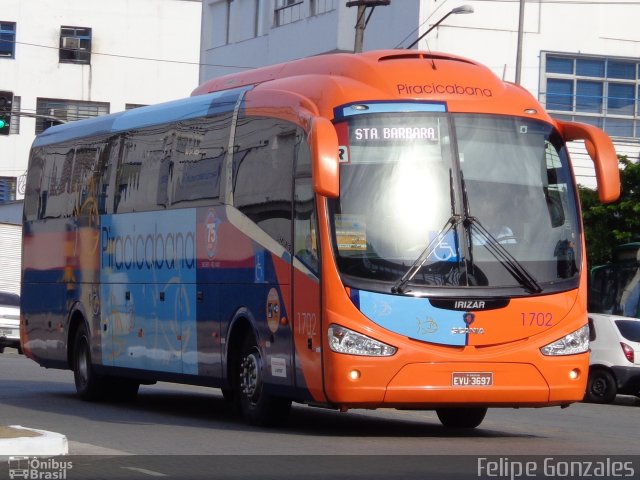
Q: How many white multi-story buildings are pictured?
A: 2